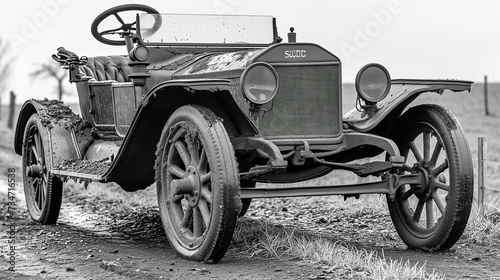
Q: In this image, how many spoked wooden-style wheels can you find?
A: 3